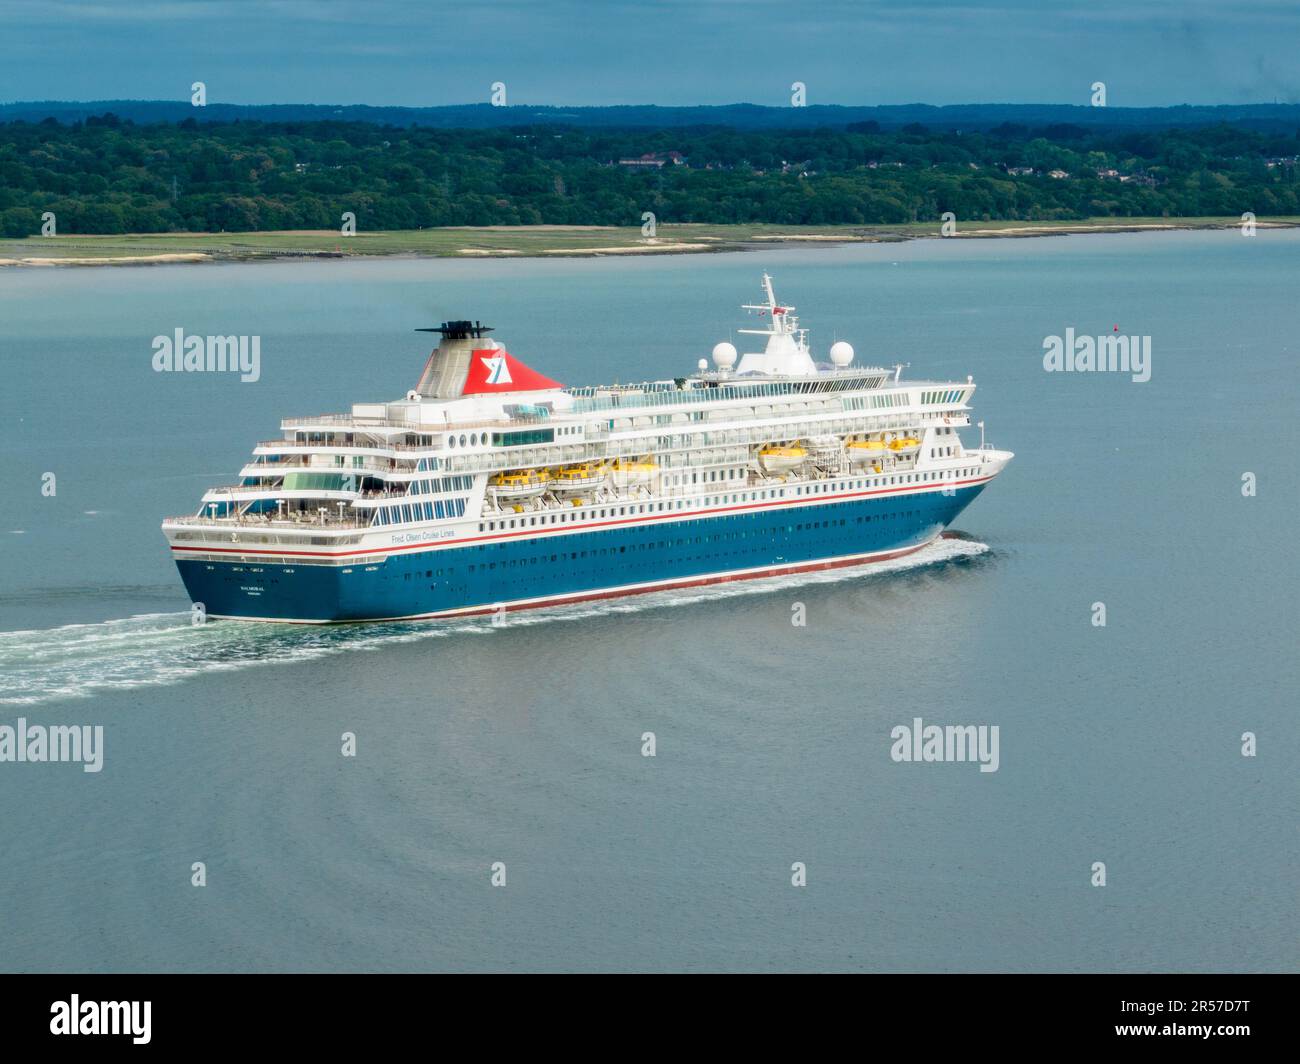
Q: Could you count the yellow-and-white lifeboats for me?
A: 6